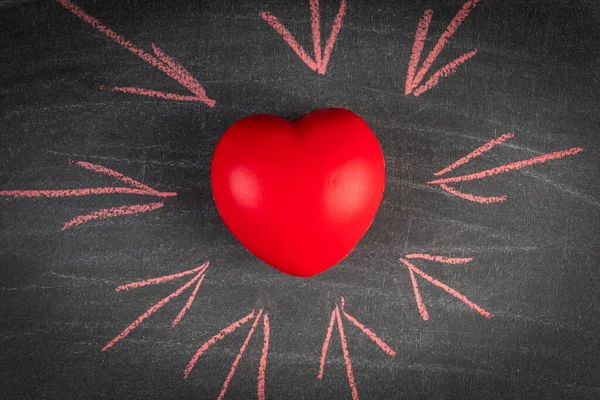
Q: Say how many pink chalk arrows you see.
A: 9